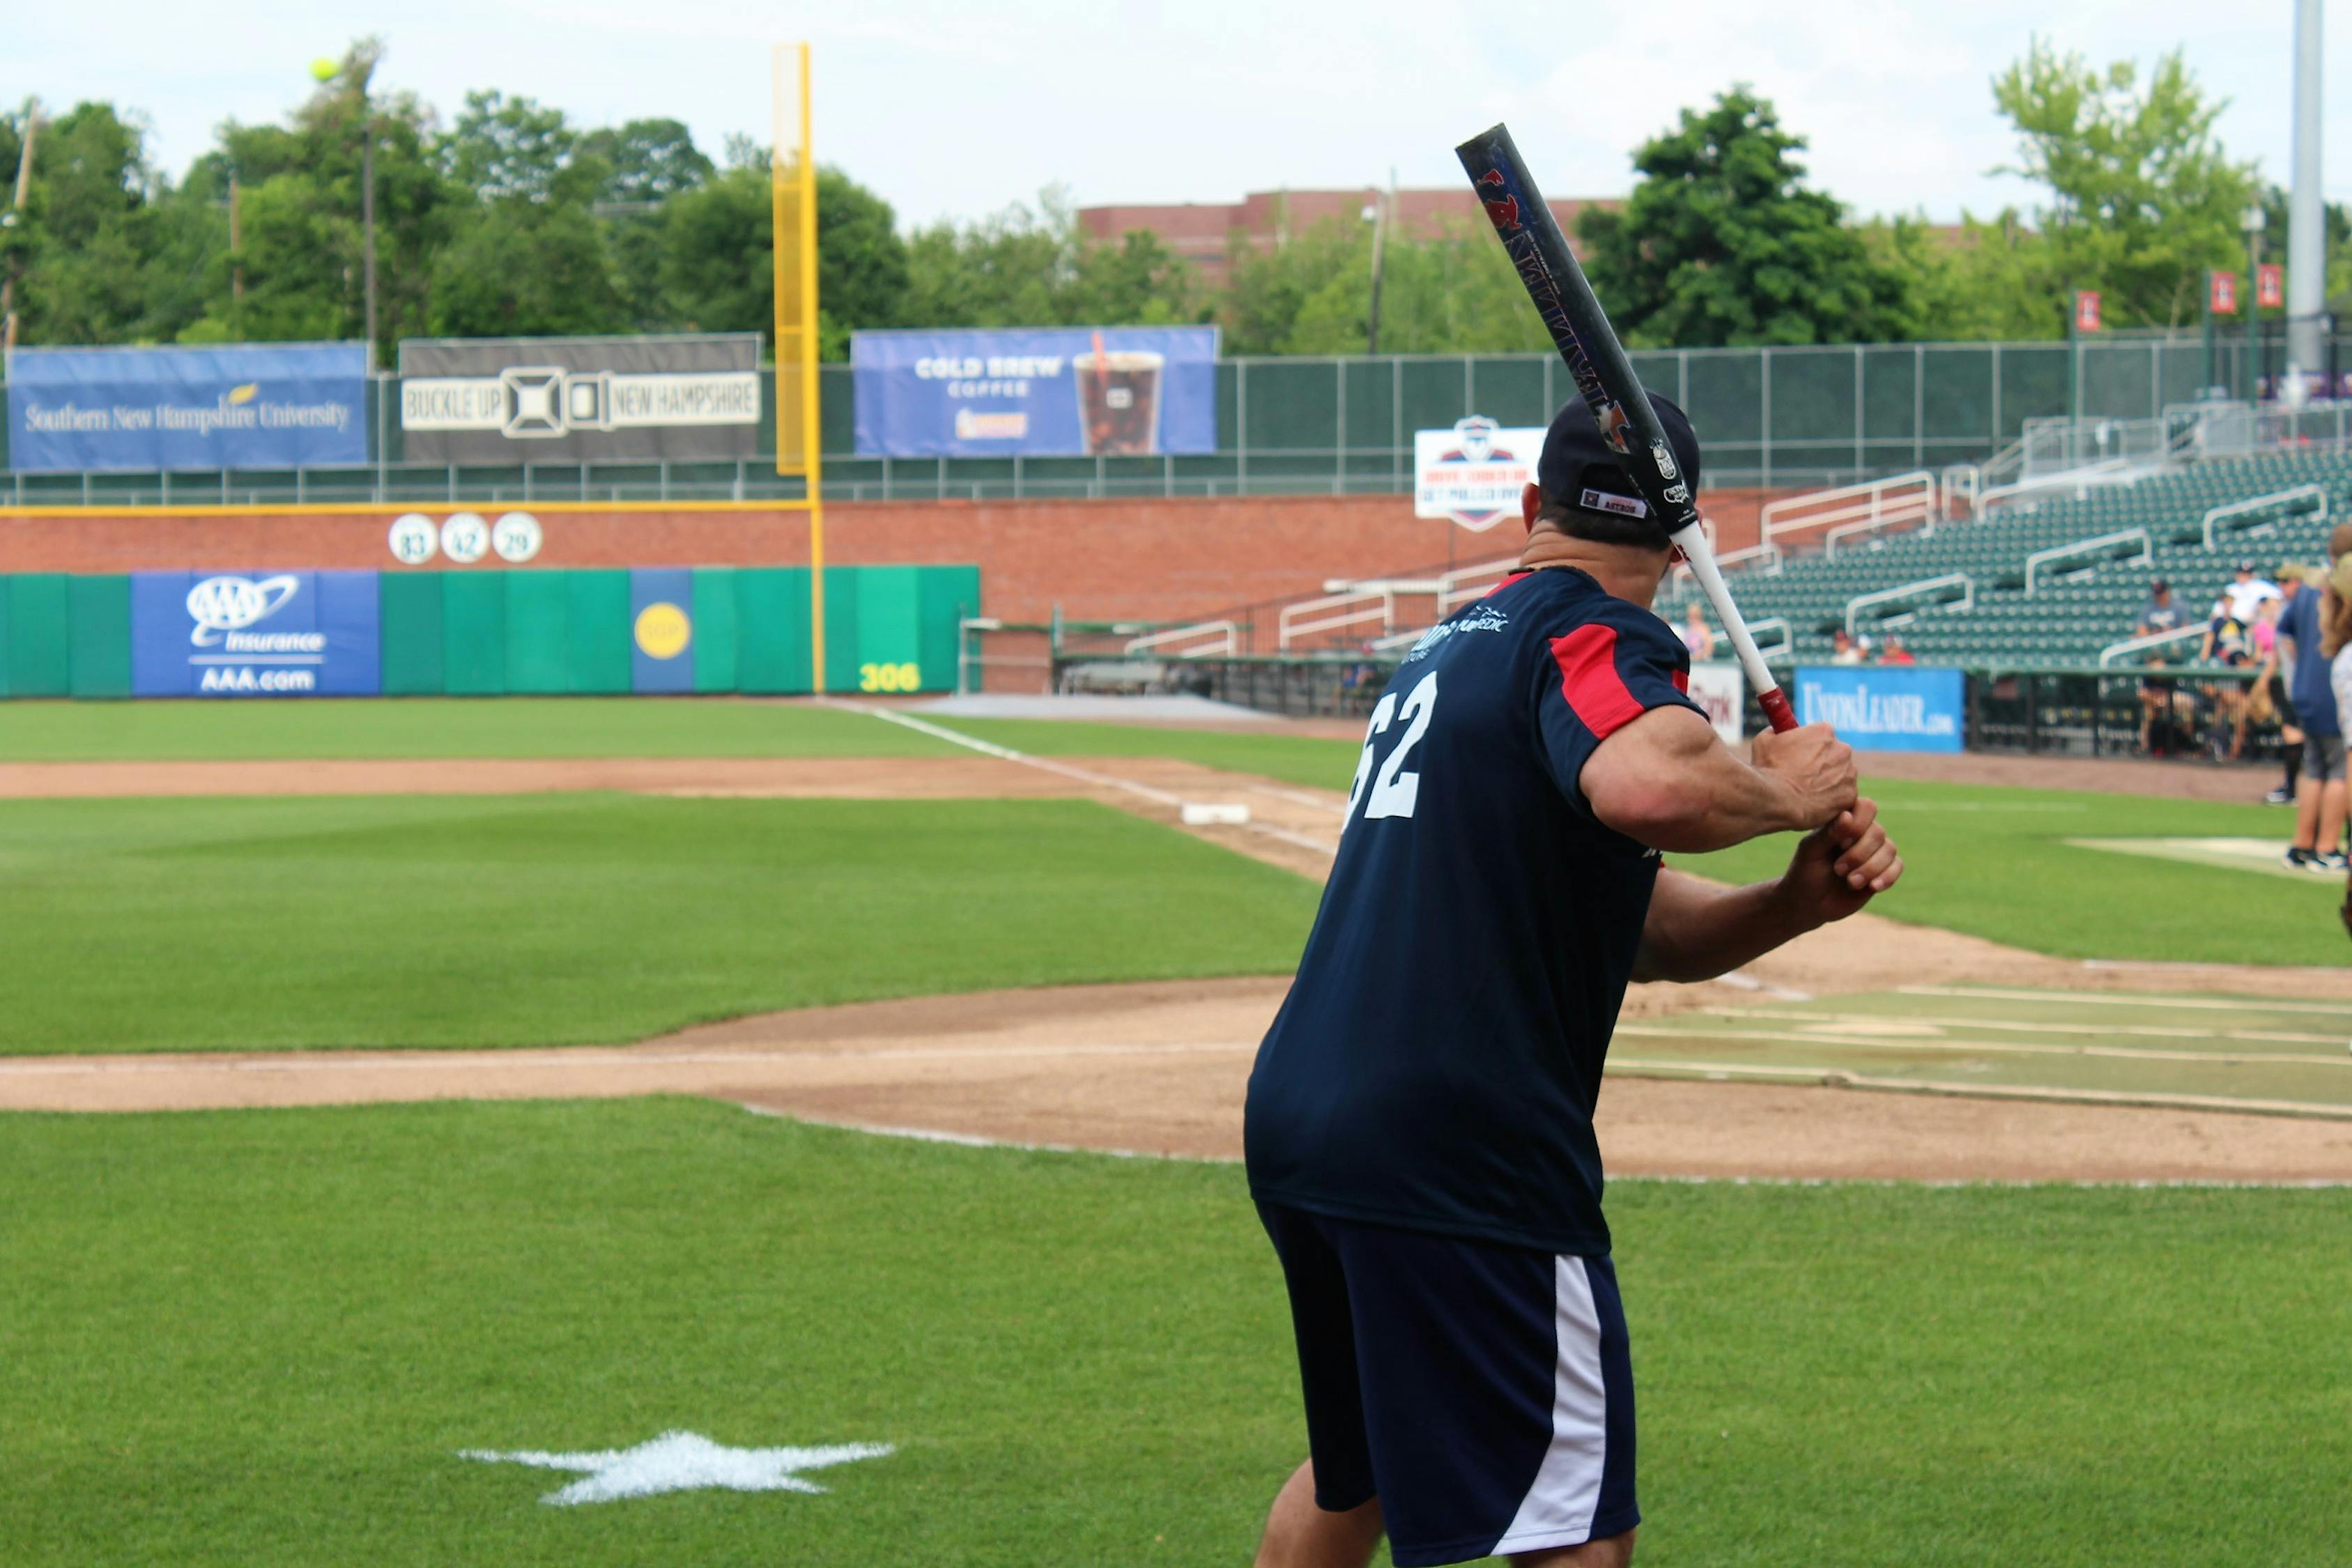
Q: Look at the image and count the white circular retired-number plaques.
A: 3